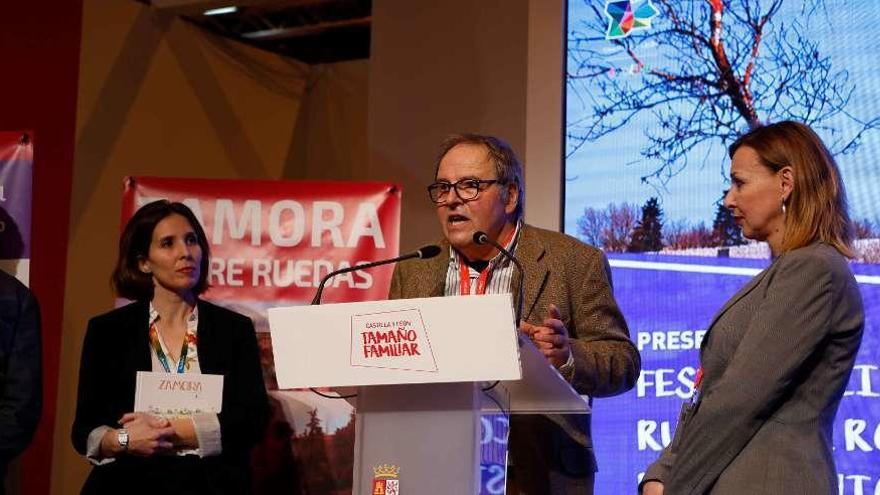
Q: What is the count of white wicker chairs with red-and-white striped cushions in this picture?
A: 0